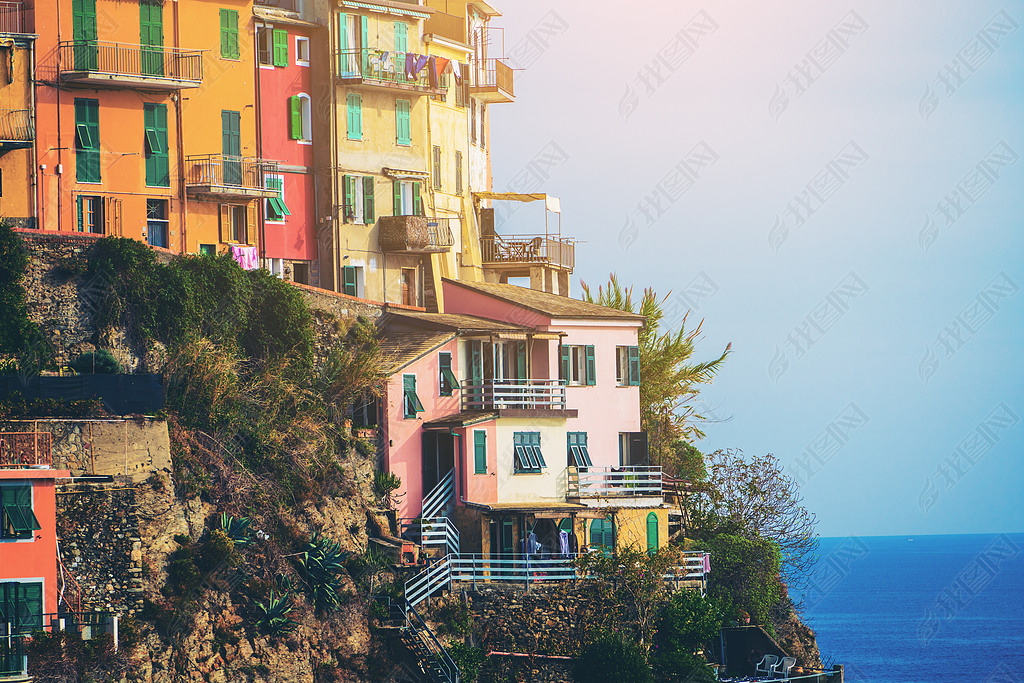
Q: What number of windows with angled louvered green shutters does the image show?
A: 9